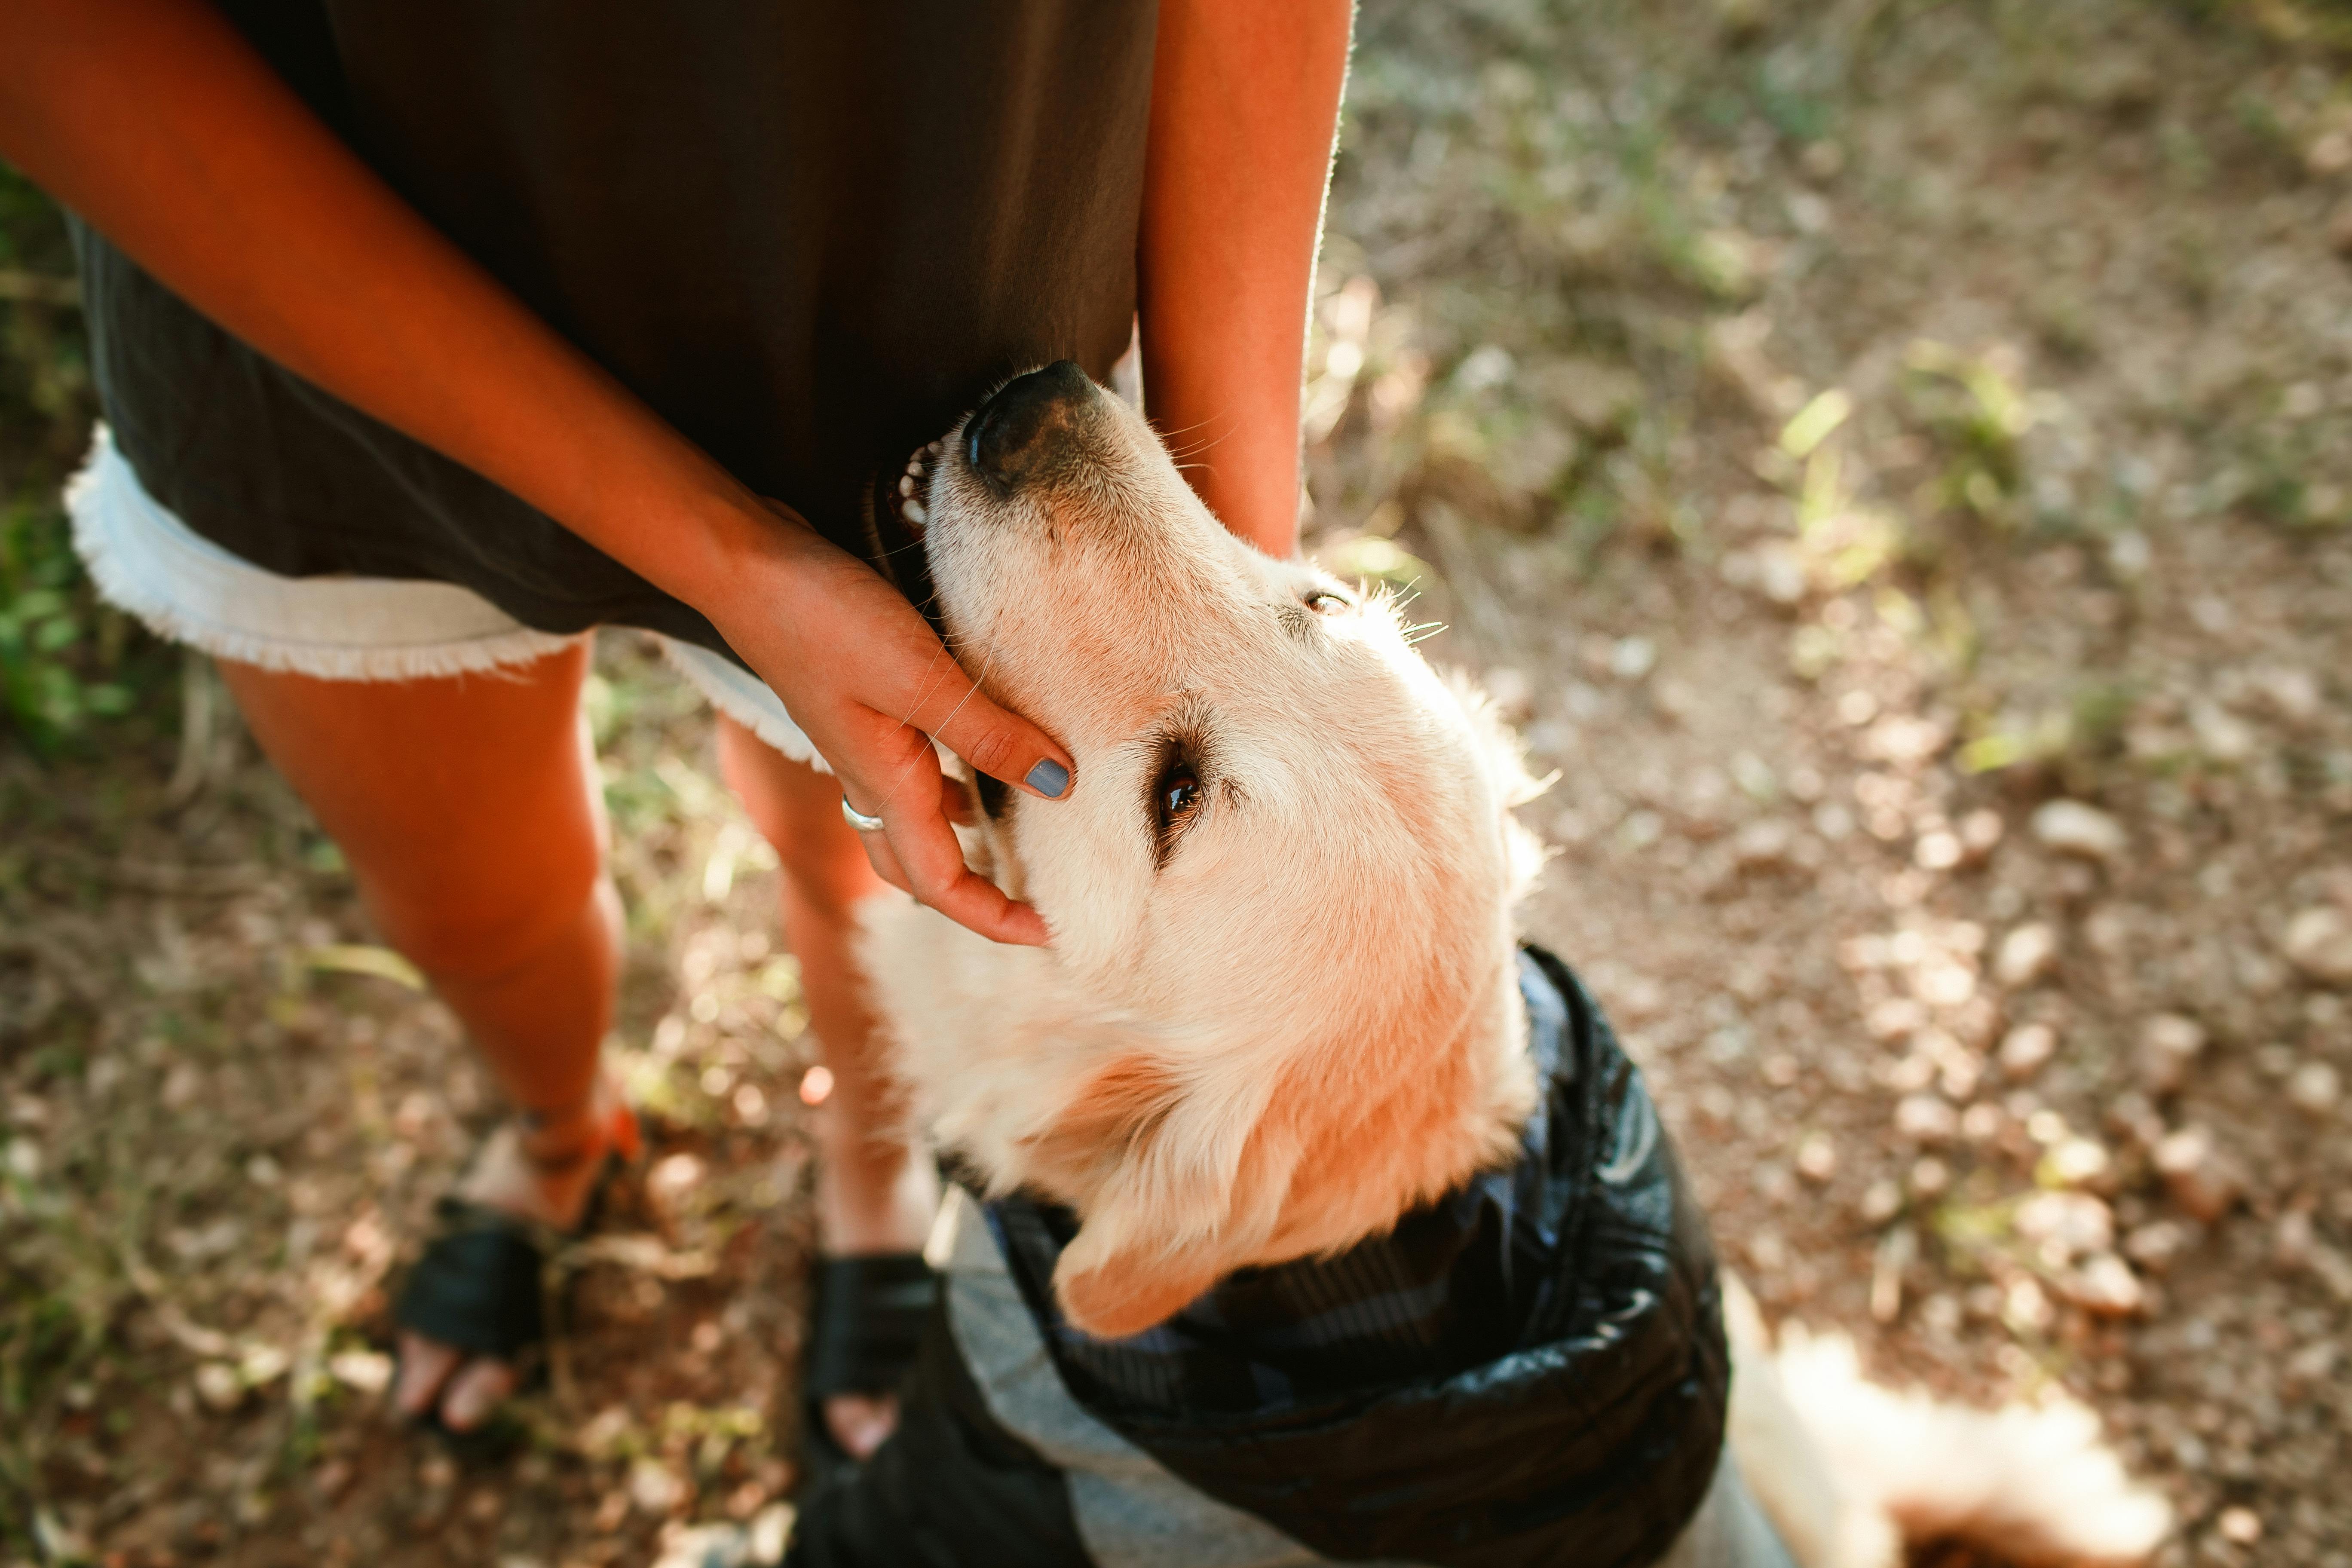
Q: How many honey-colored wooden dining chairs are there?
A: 0